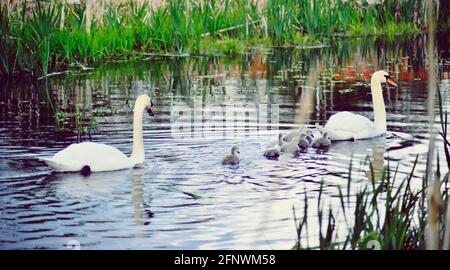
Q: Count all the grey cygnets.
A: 7